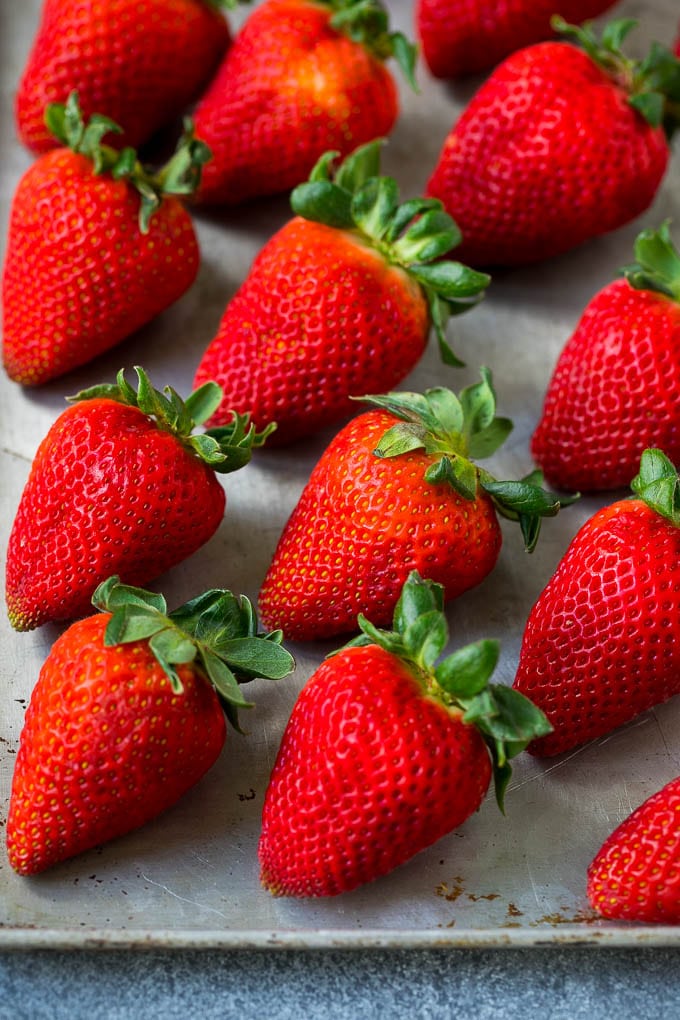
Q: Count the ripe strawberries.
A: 13